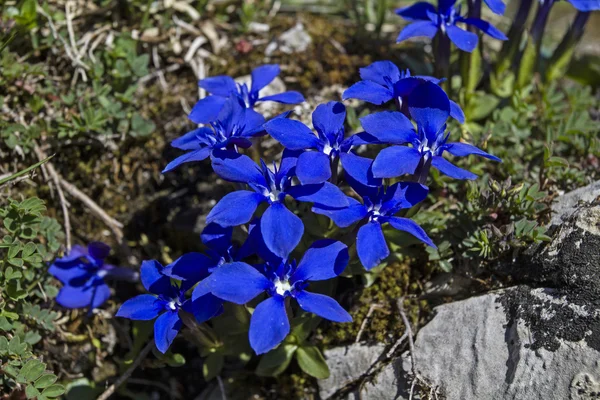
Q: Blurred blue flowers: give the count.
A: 1